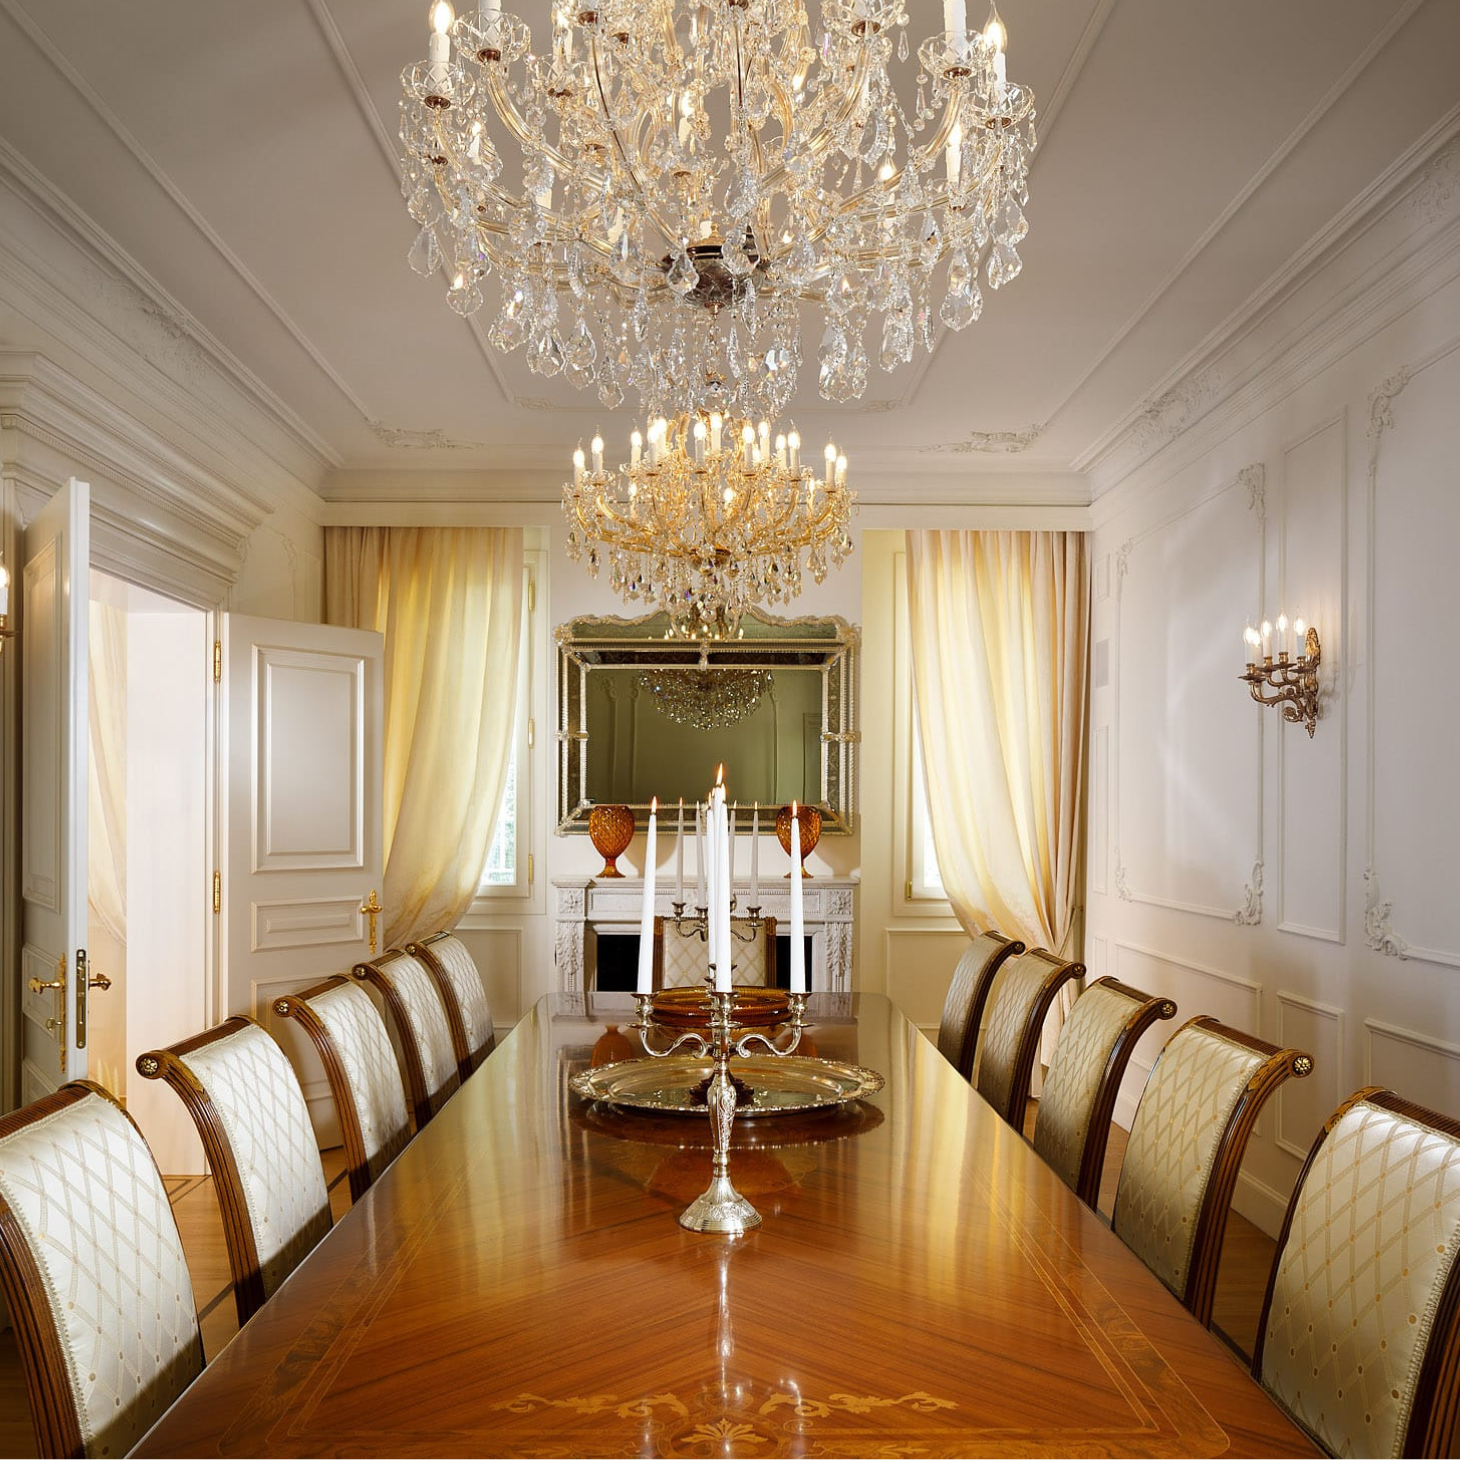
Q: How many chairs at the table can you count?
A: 11